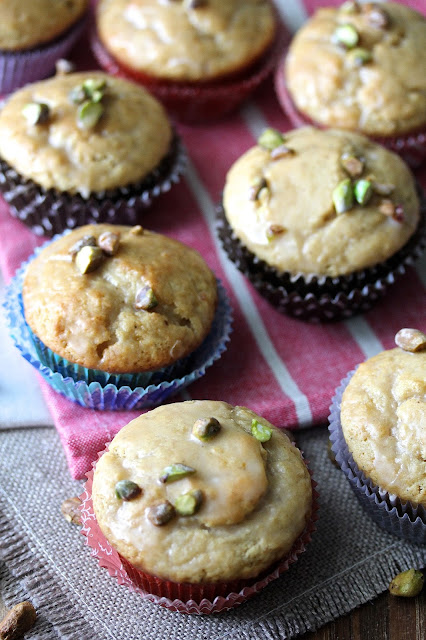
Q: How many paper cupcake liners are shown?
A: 8